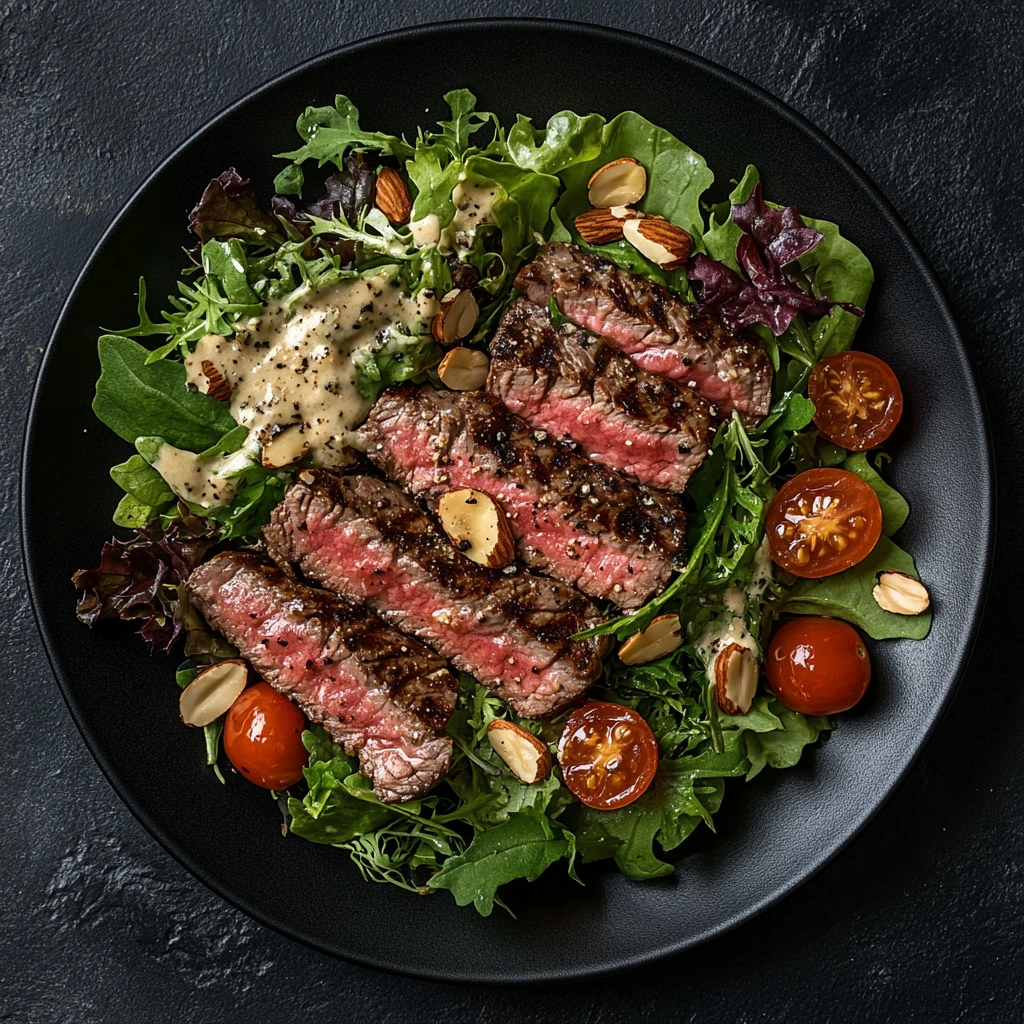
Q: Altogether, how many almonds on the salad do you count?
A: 14